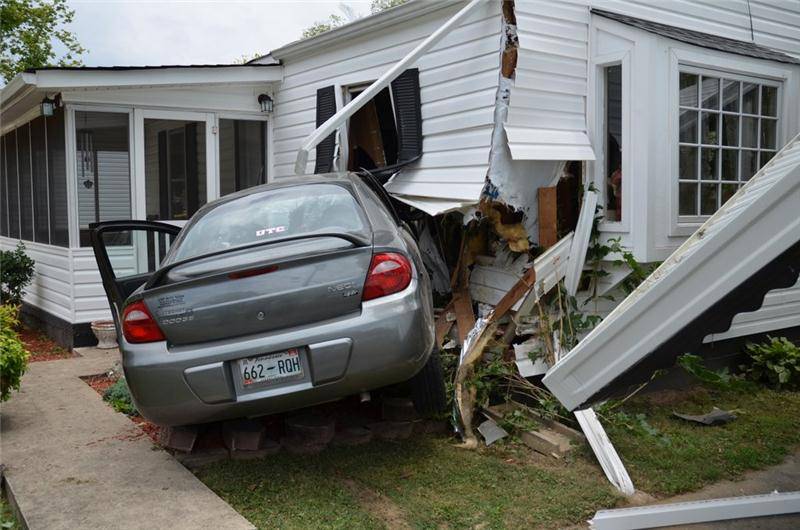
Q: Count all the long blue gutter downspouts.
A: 0